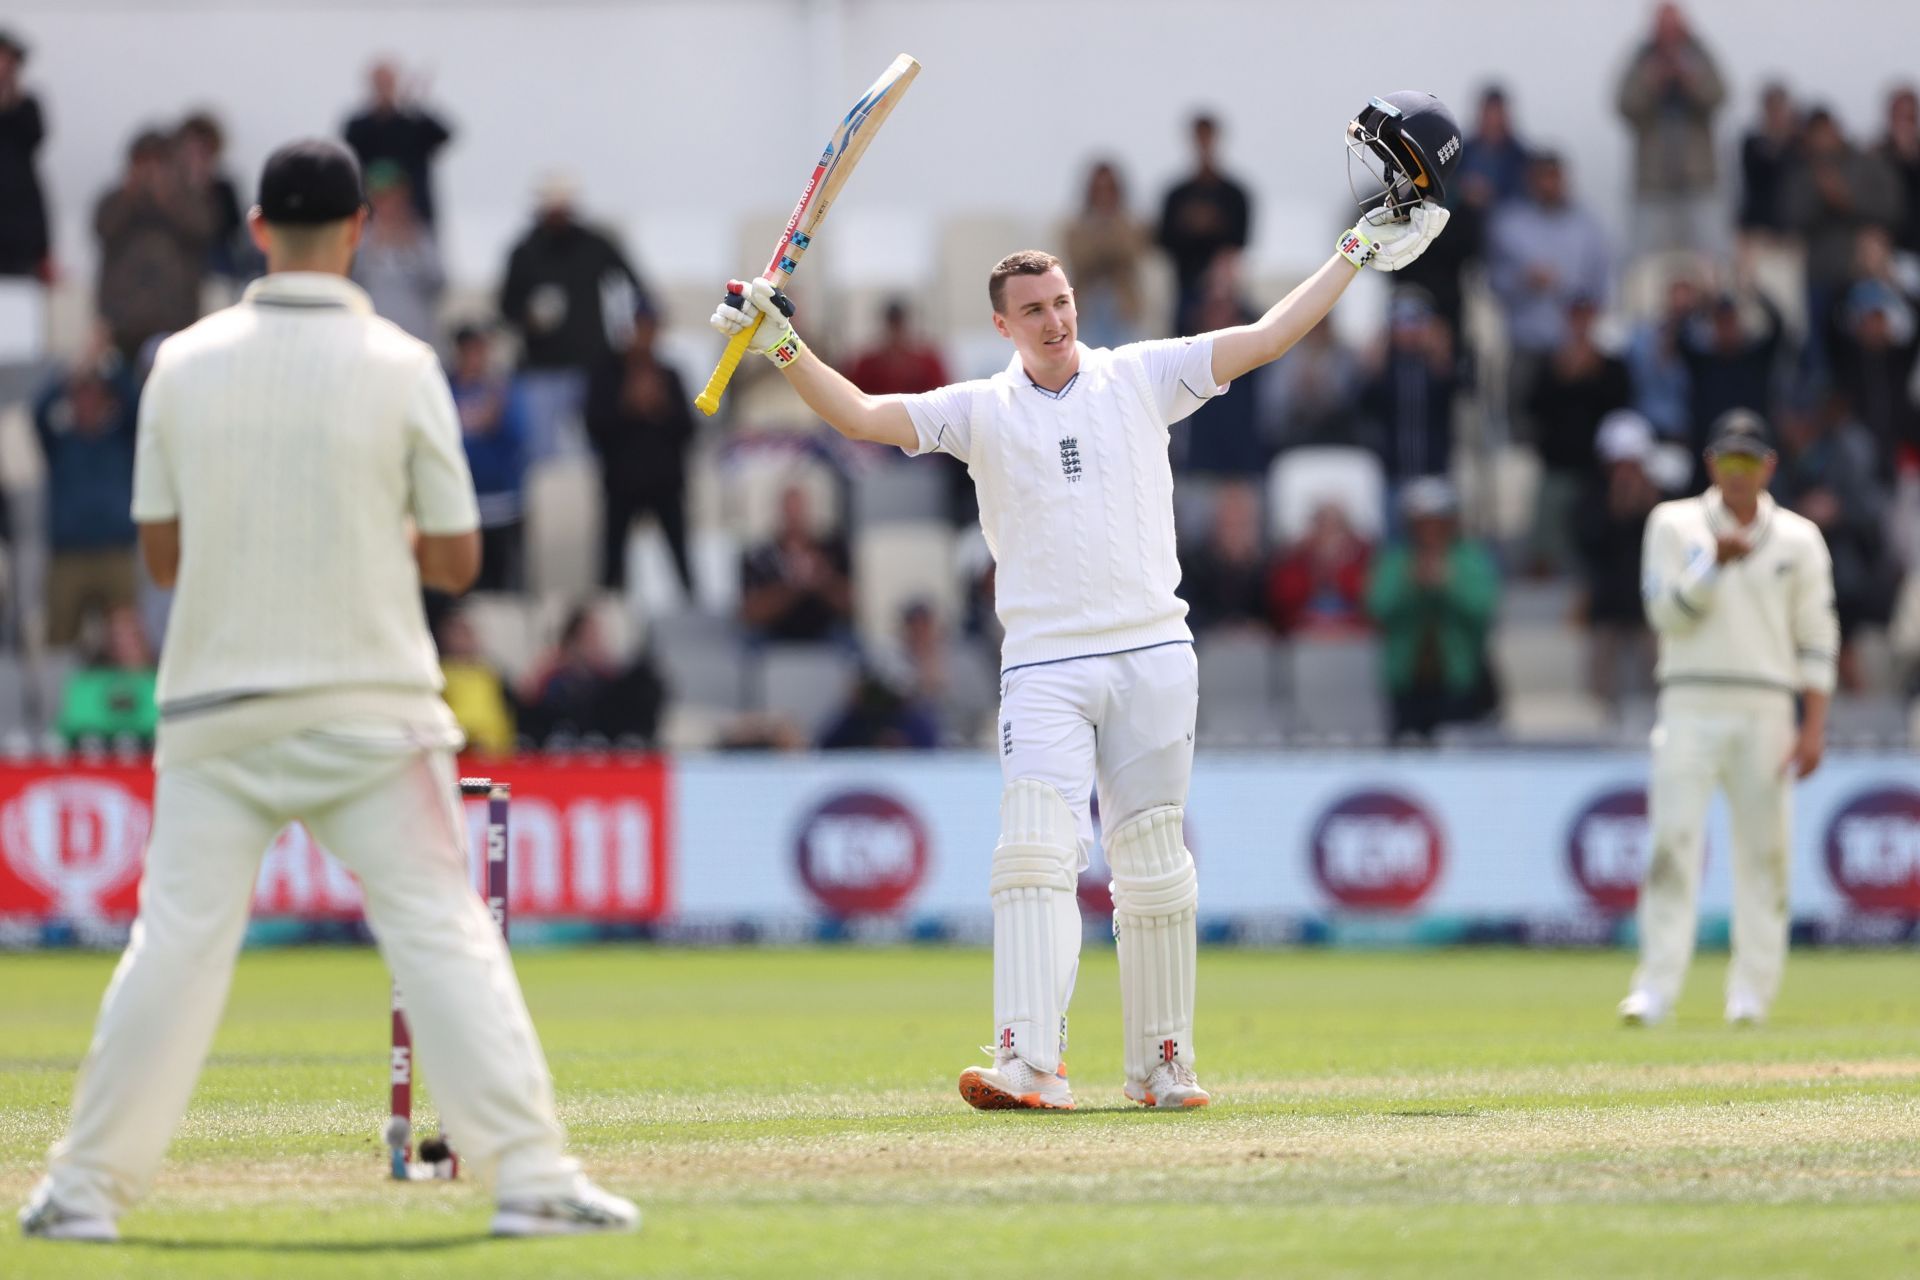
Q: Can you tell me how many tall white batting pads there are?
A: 2